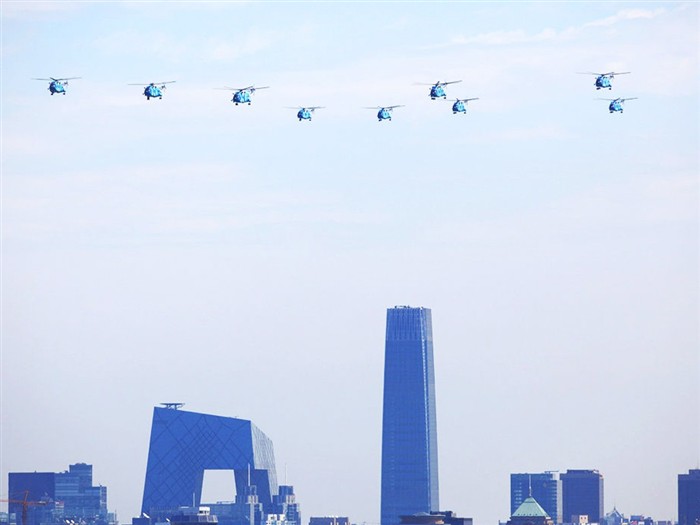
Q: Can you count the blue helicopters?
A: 9